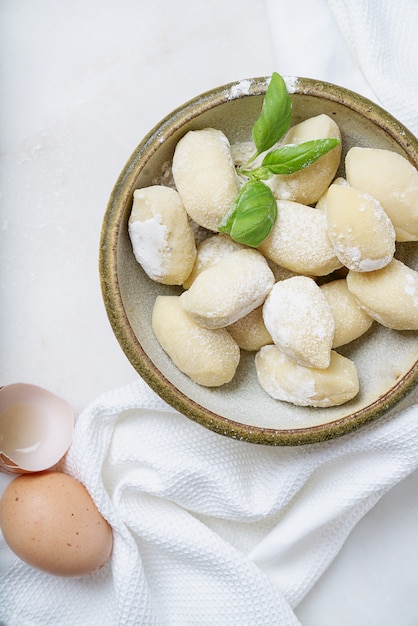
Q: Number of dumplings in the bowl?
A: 15